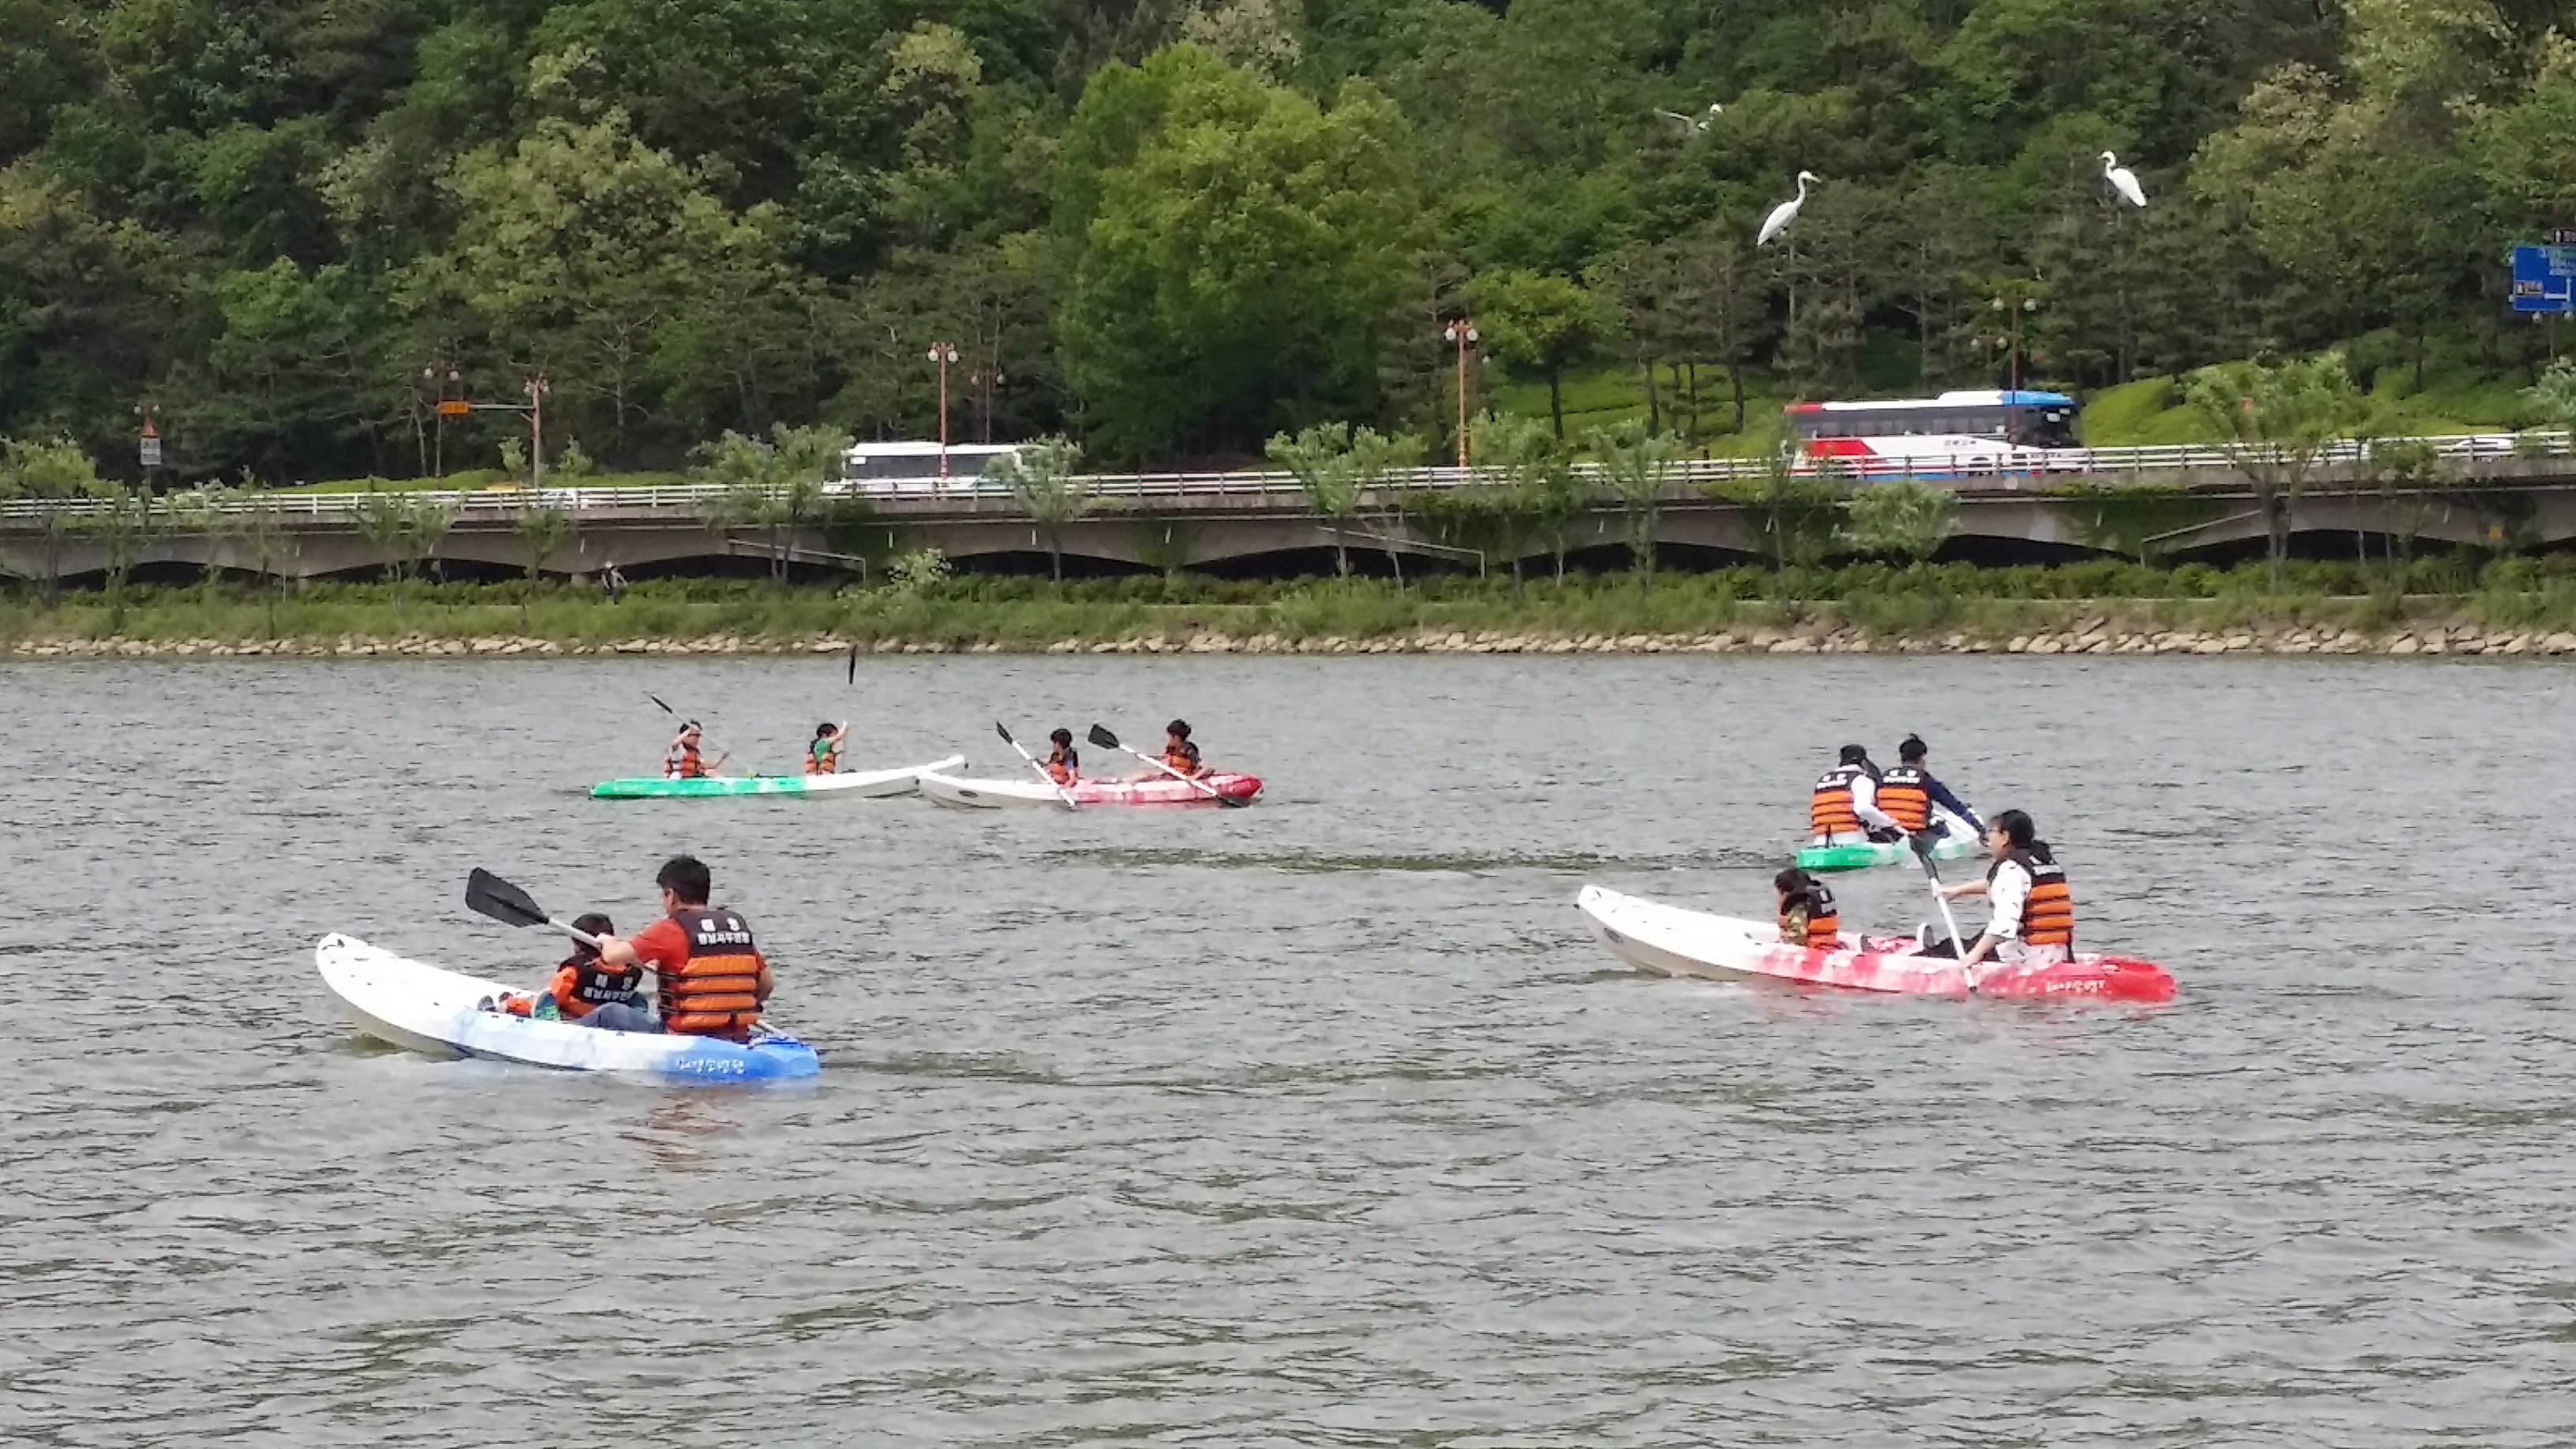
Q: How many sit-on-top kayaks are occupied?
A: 5